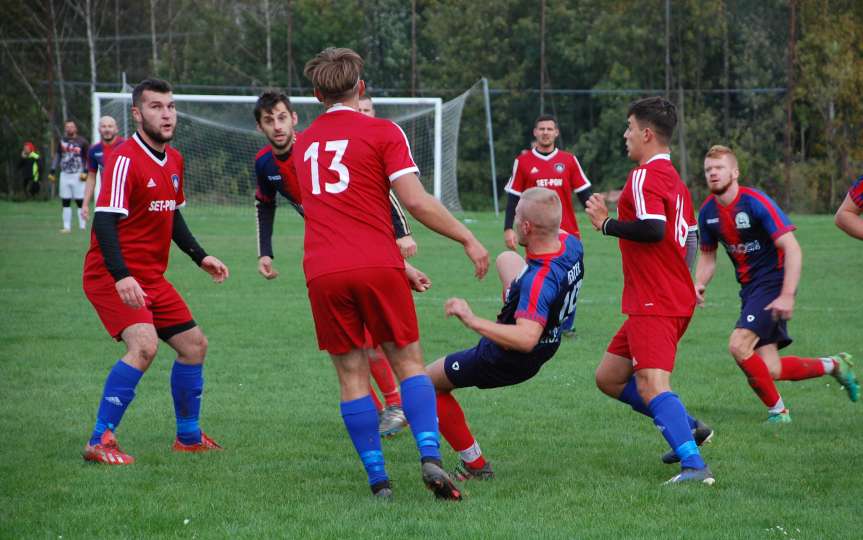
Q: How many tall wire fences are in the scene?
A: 1